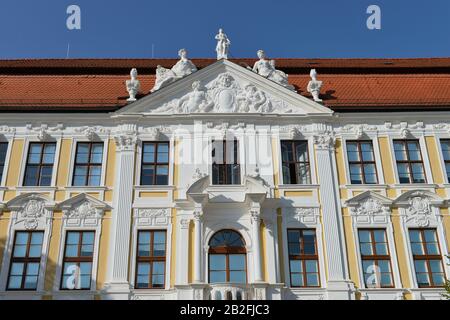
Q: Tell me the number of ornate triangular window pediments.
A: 2